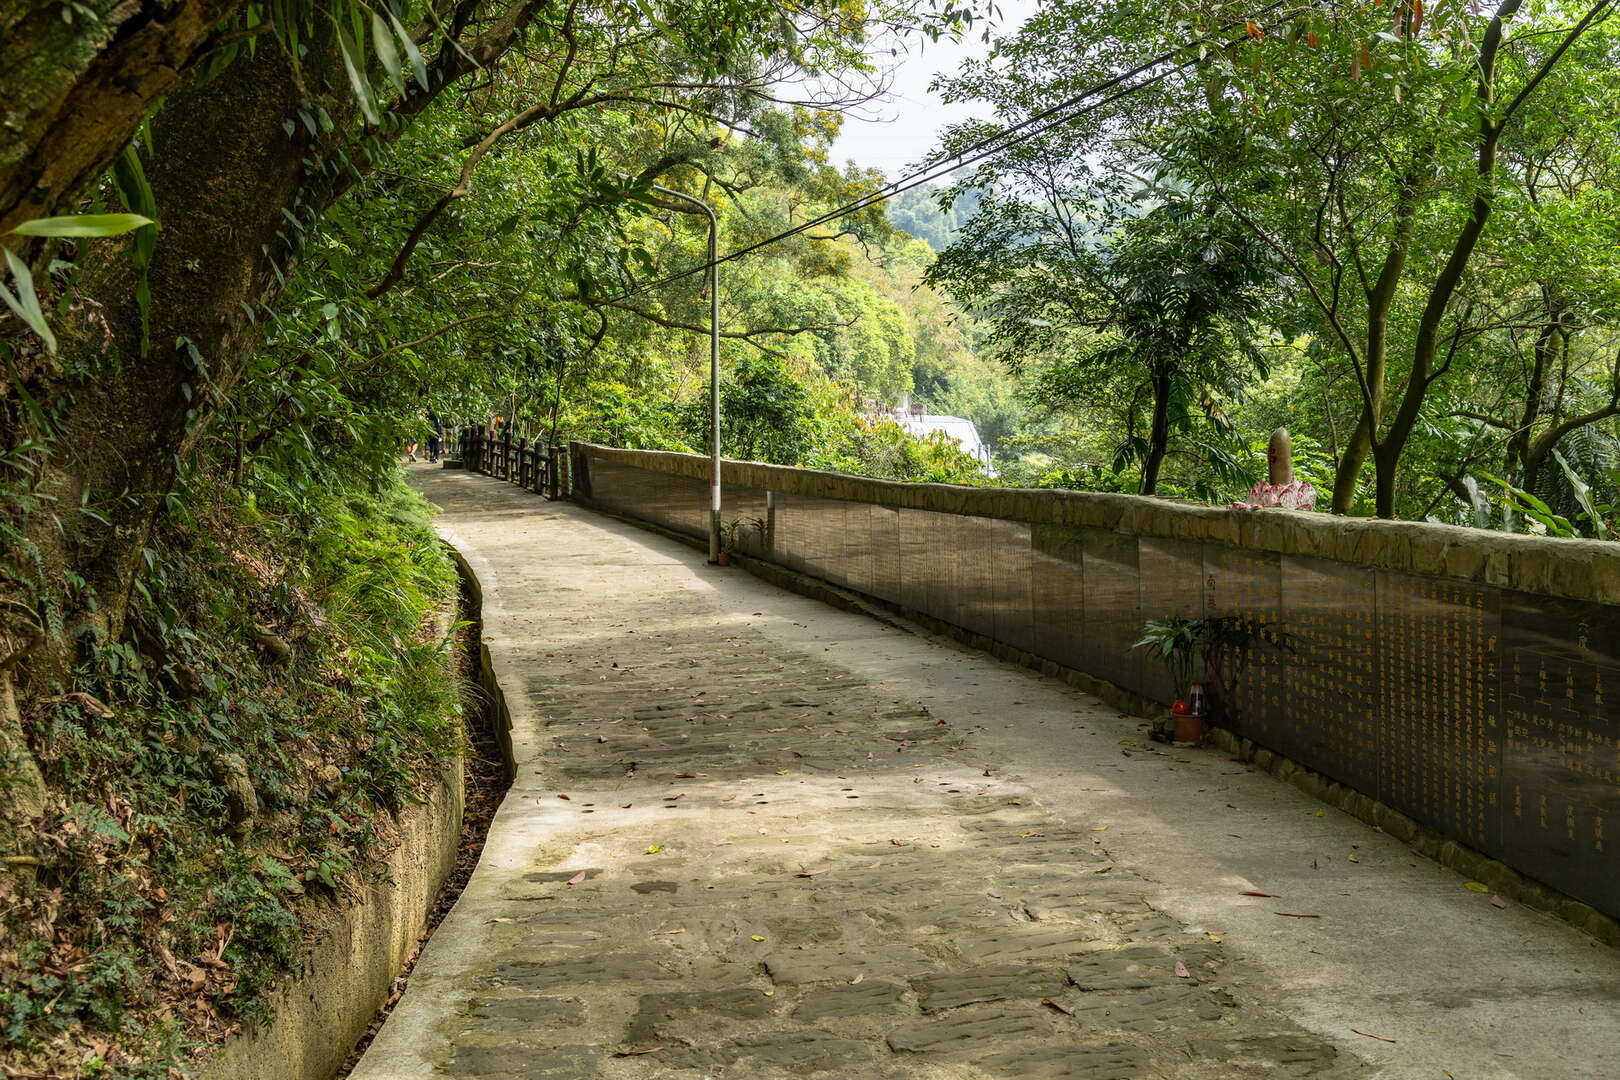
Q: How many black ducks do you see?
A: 0